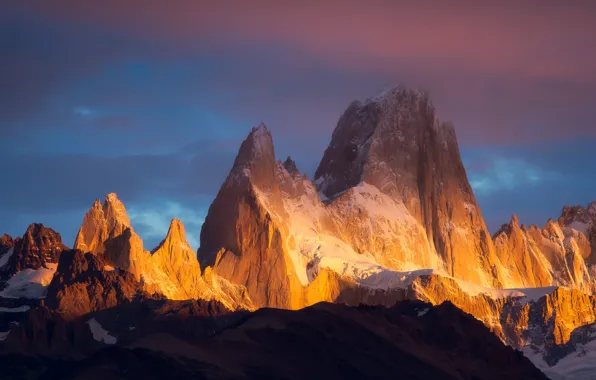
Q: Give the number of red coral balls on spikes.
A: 0